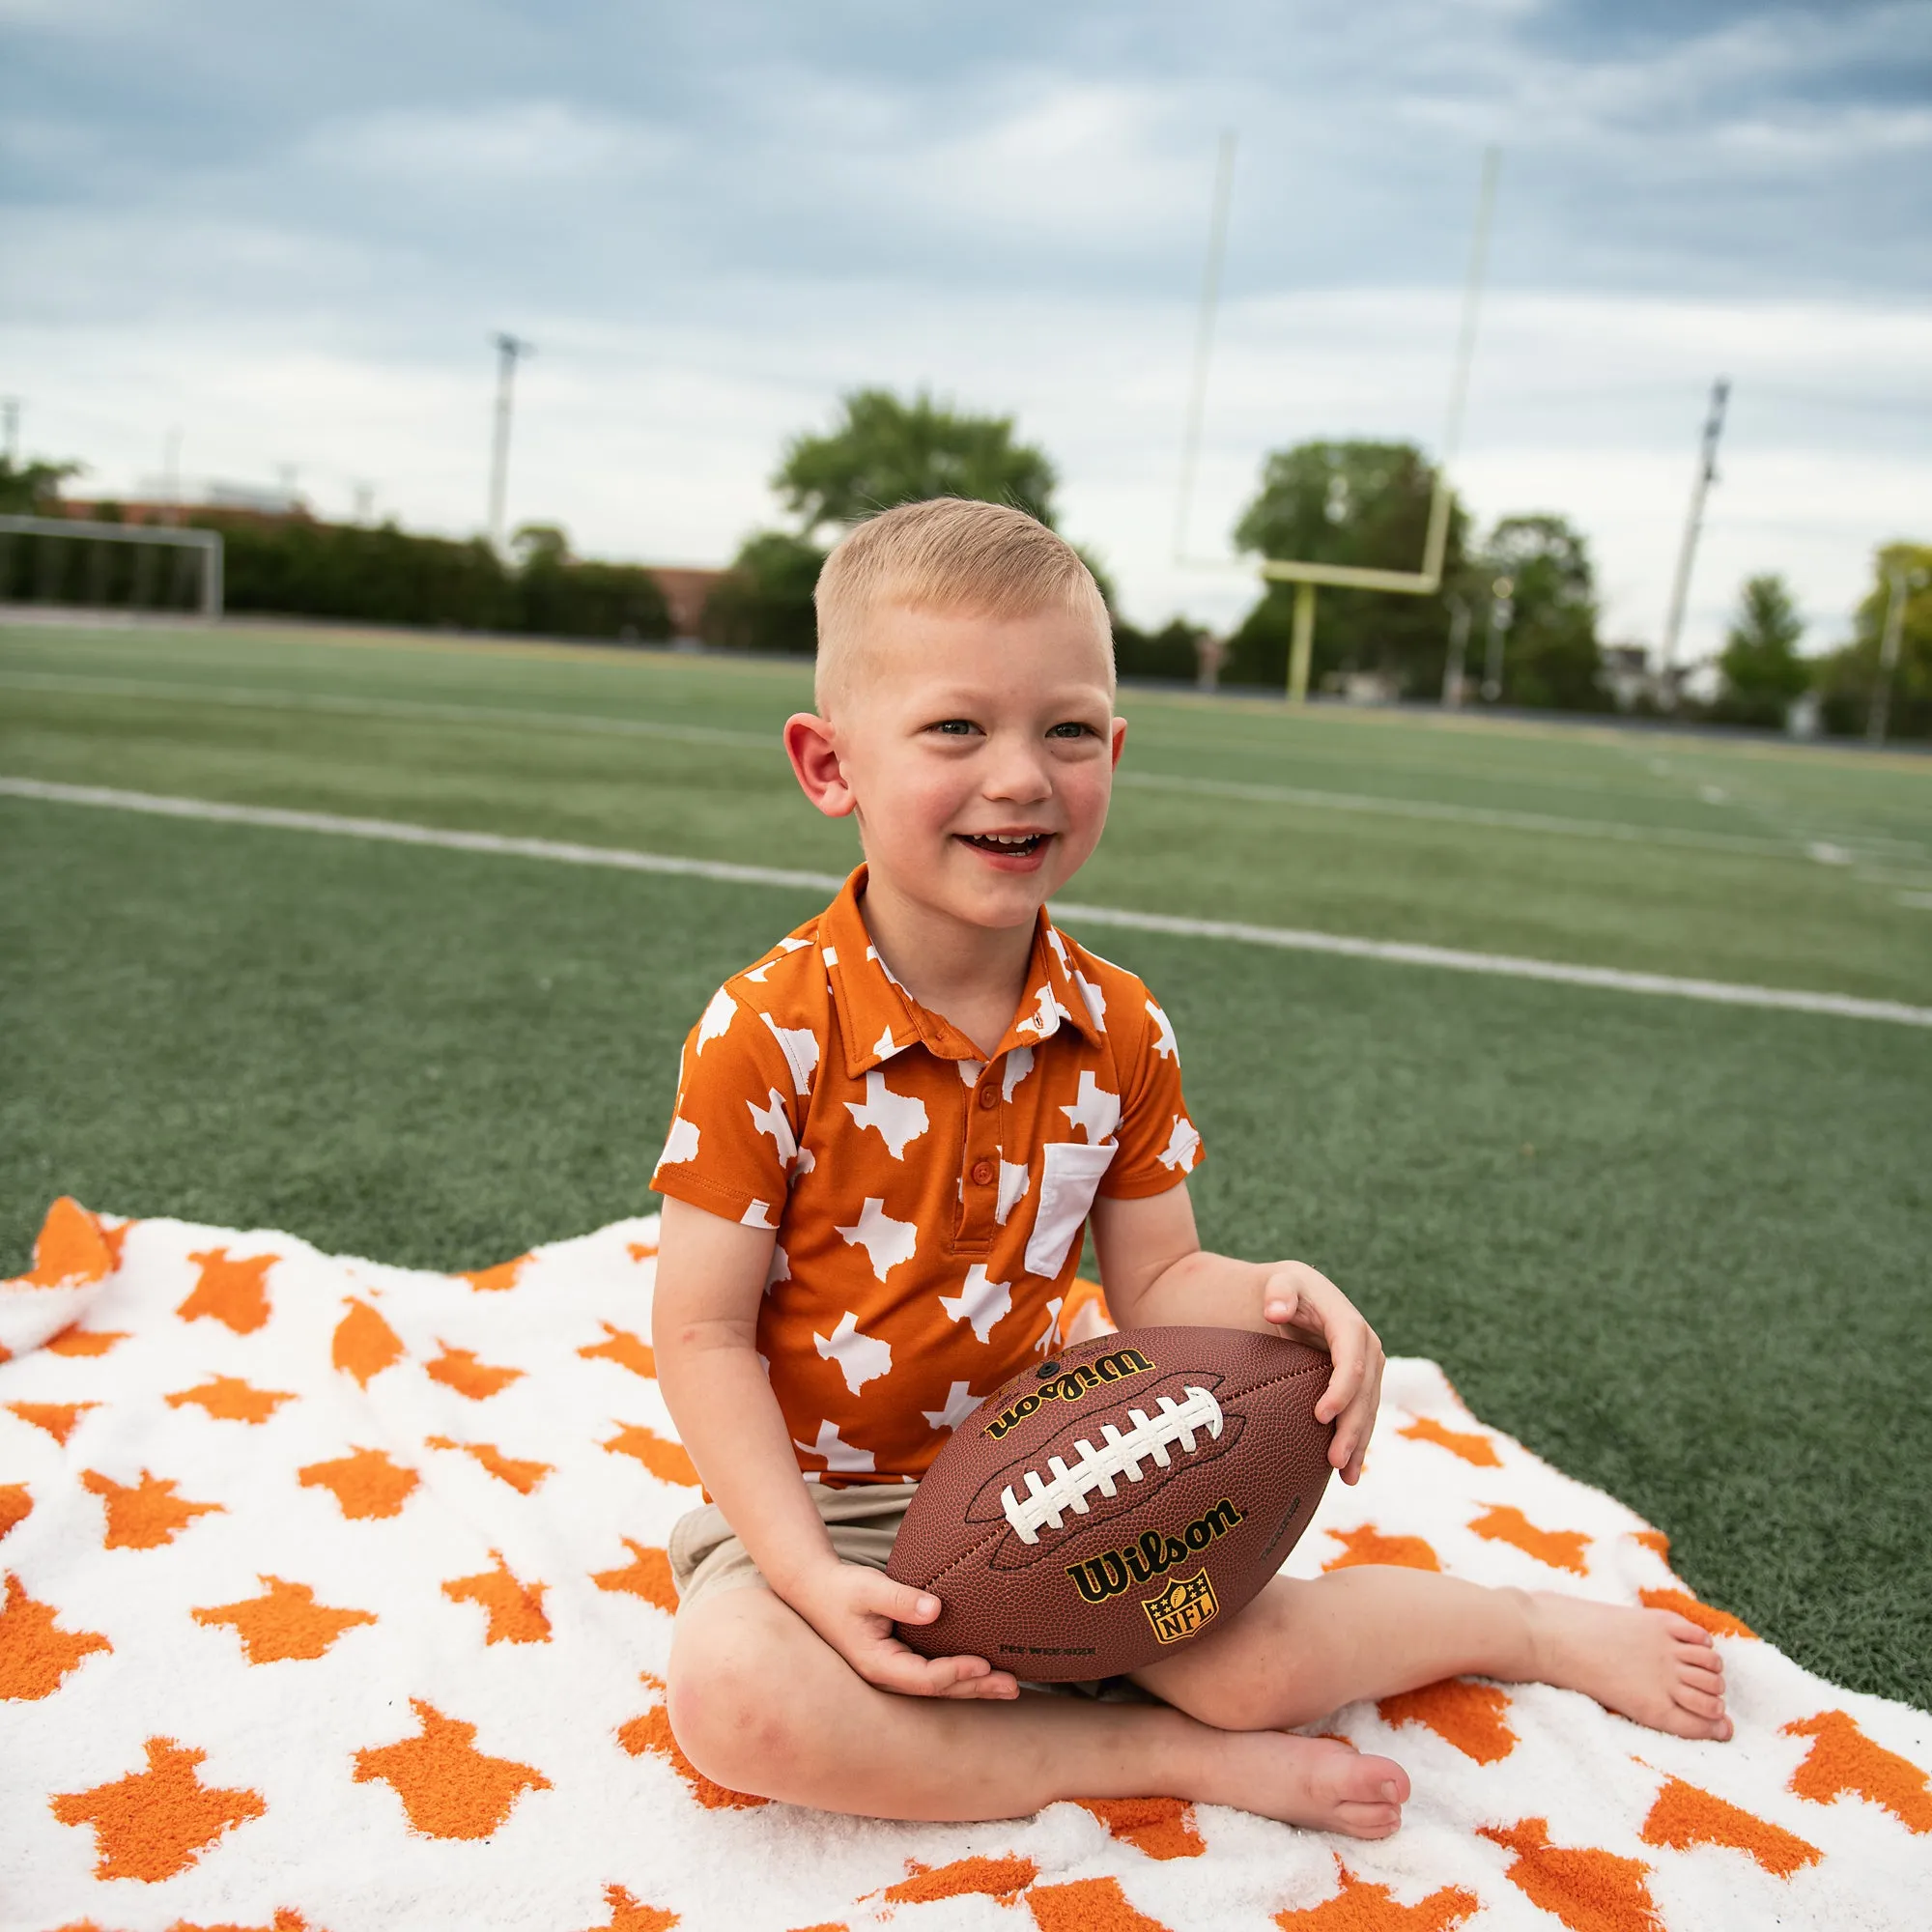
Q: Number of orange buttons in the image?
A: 2